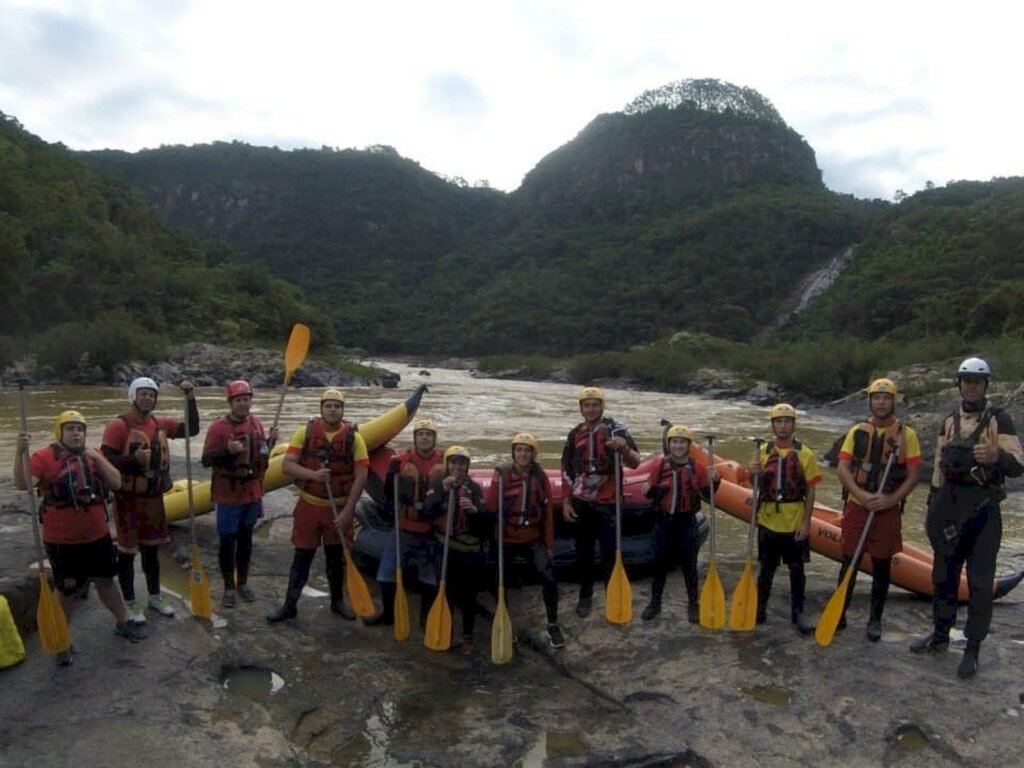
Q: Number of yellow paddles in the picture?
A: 11